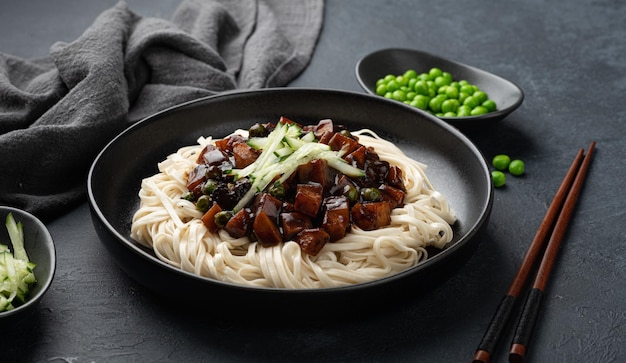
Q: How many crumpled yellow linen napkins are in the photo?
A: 0